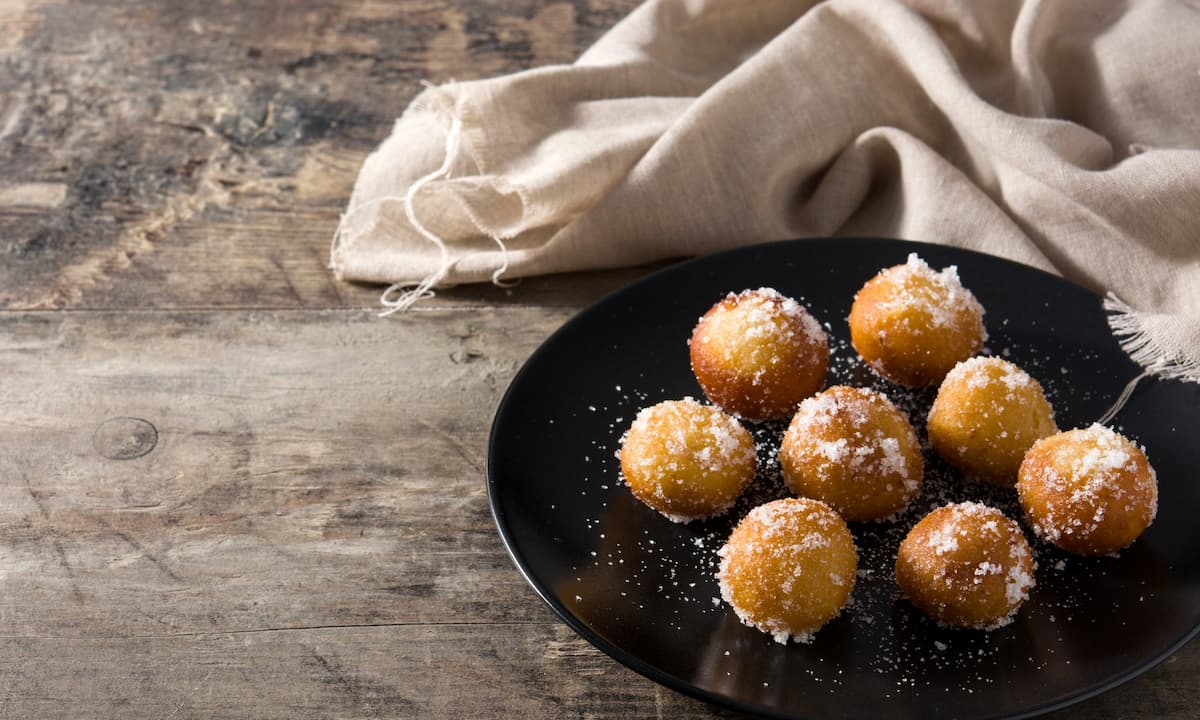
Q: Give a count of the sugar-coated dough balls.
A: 8